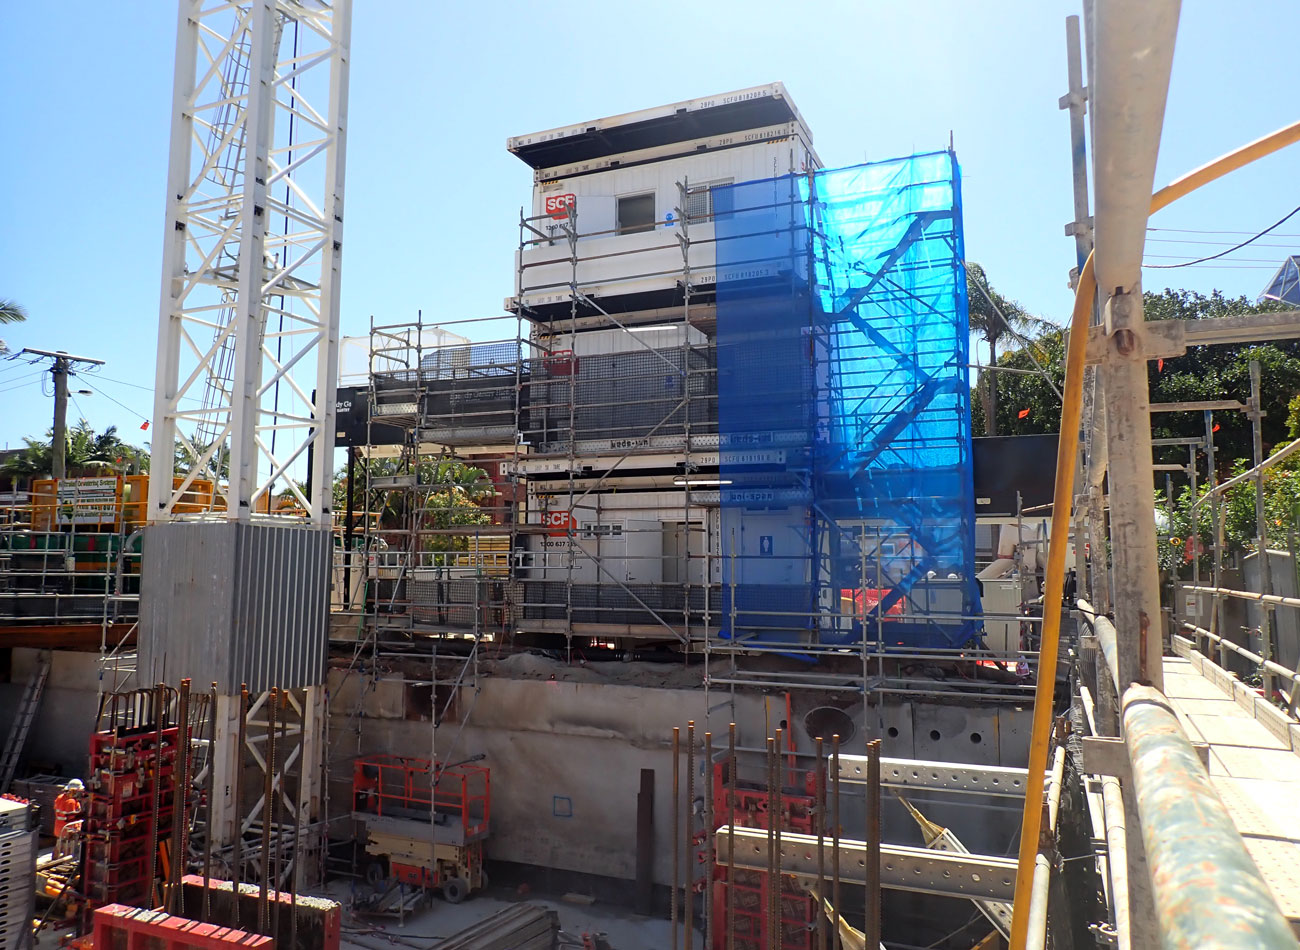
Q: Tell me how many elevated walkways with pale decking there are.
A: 1